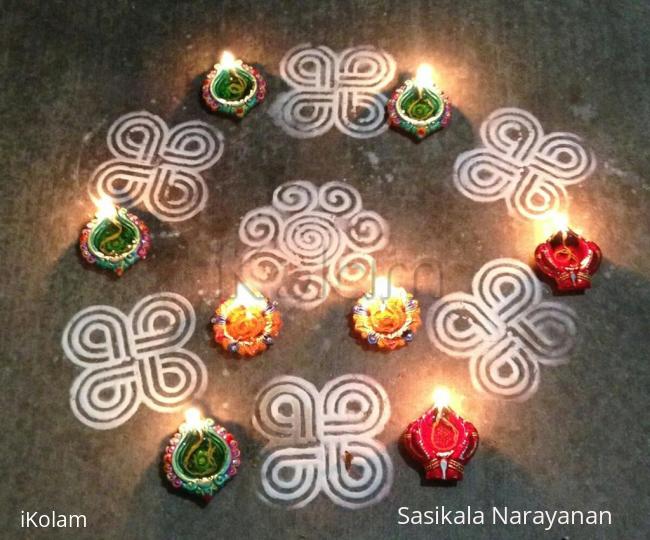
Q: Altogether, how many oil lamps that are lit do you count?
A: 8